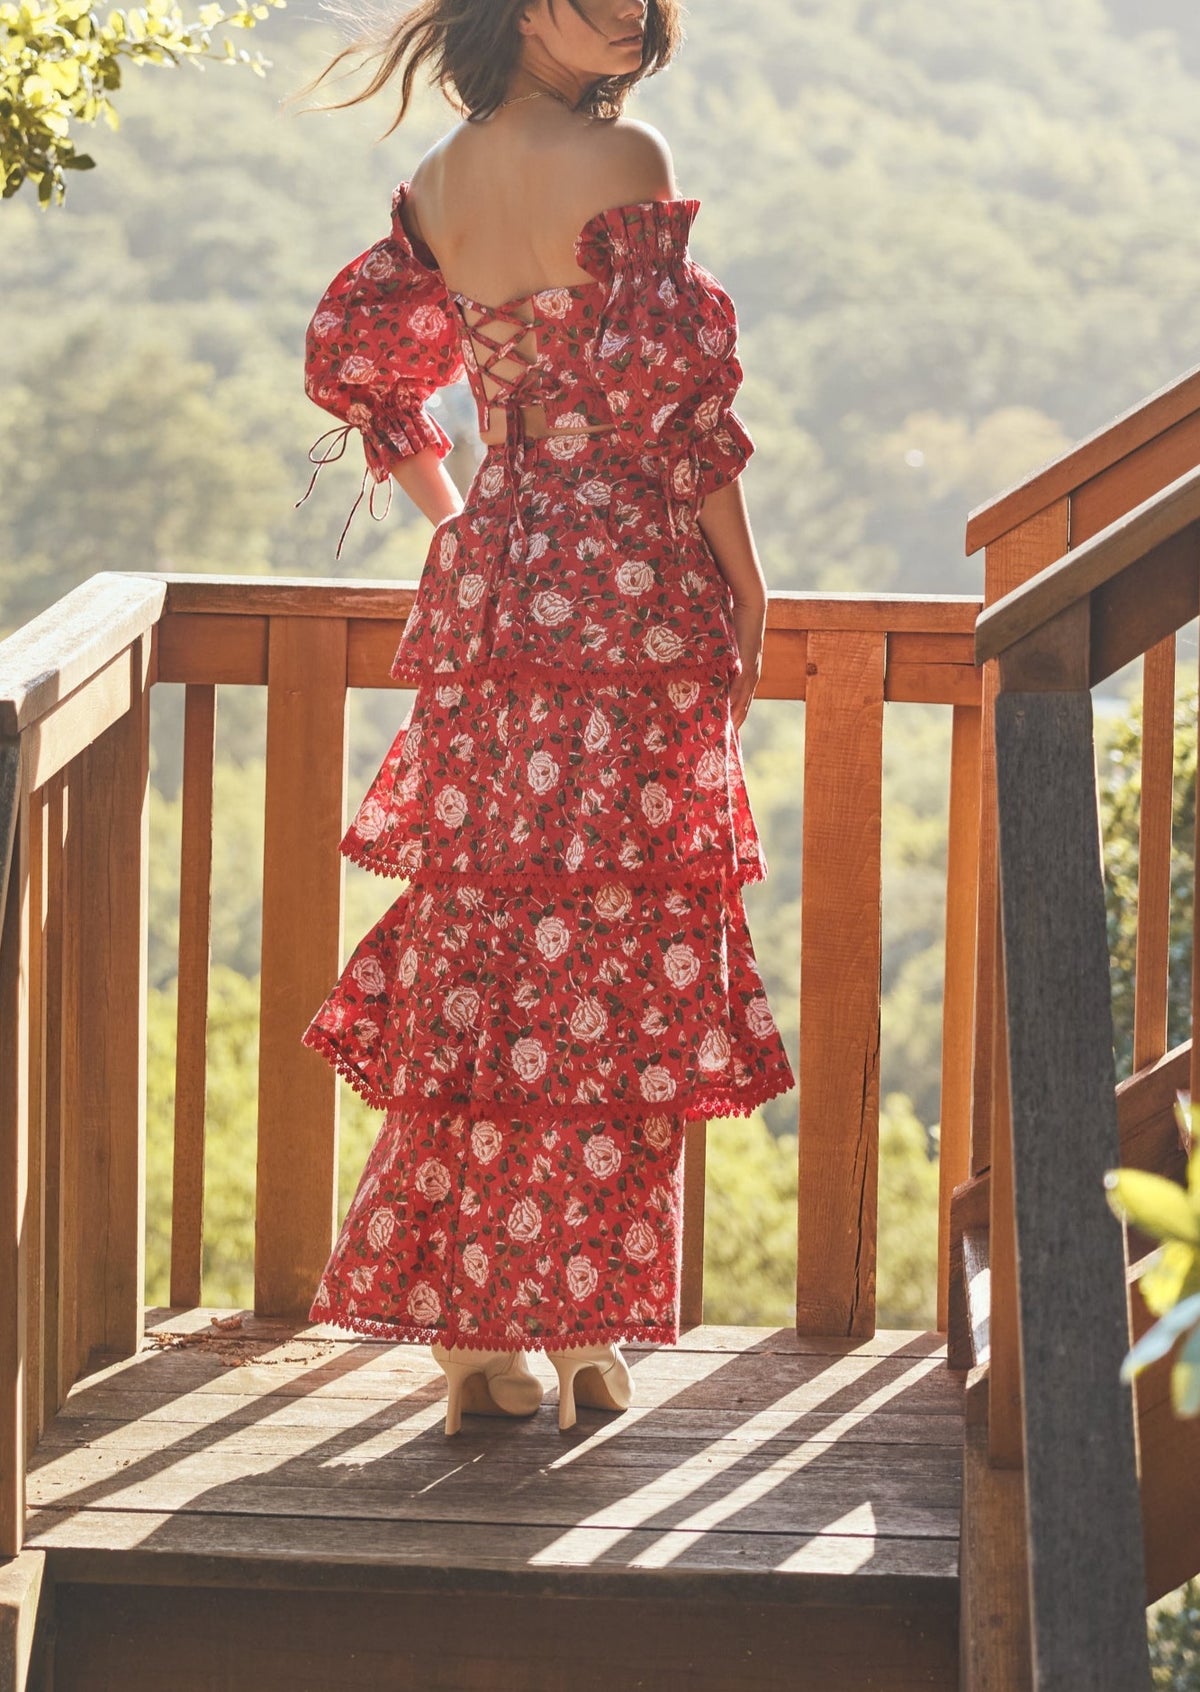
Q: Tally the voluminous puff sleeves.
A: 2